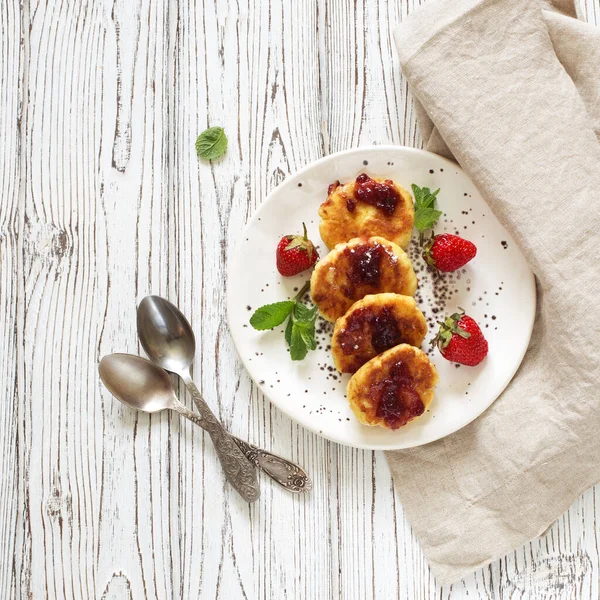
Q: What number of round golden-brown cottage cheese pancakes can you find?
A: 4